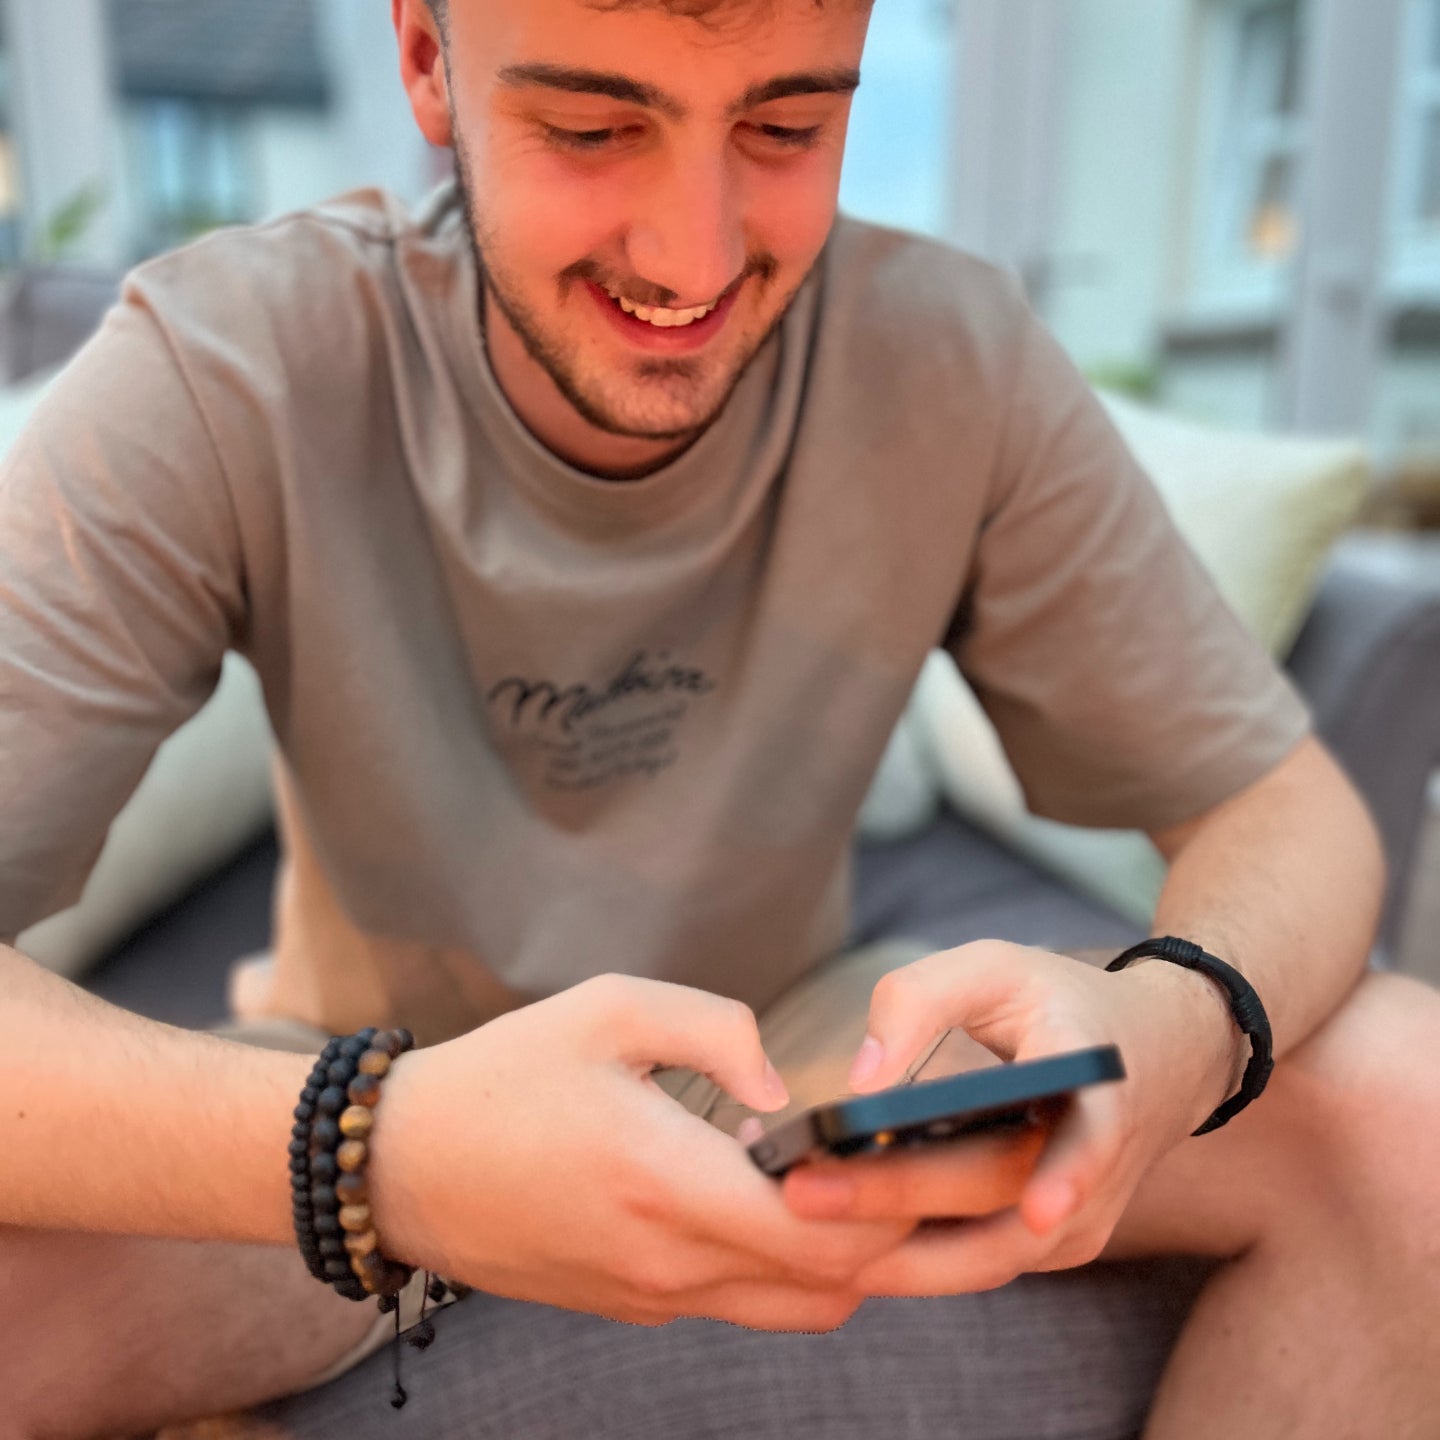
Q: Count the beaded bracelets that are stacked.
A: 3